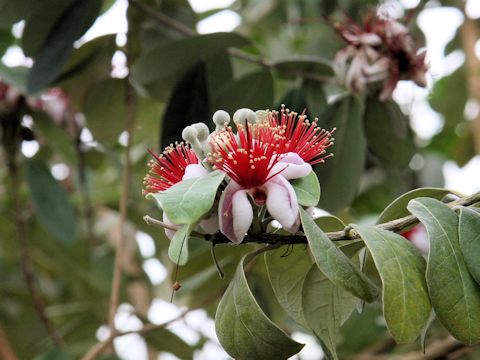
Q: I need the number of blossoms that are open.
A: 3